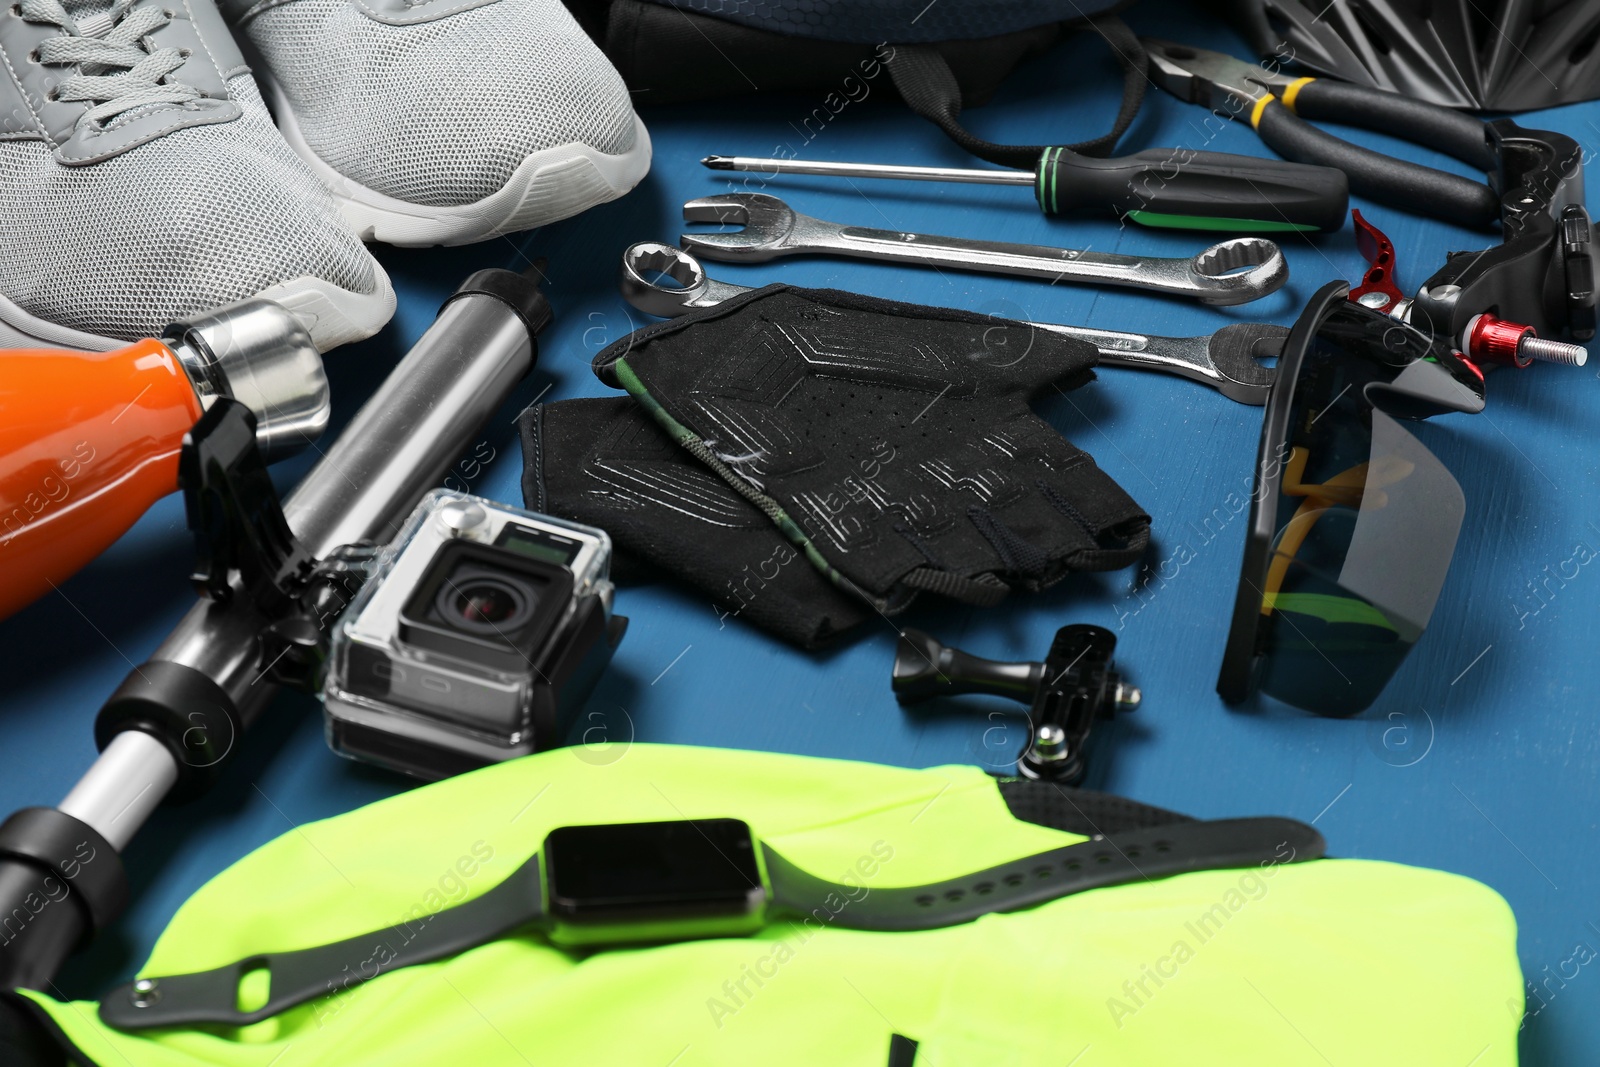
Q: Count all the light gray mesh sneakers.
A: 2